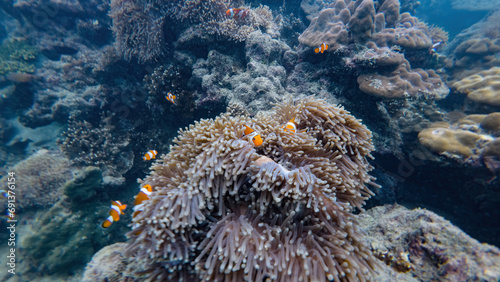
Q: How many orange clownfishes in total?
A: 8